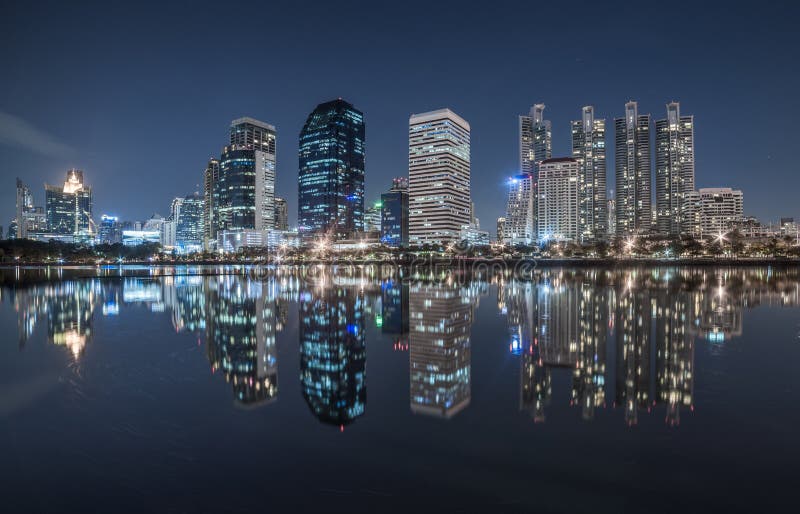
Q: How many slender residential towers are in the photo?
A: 4